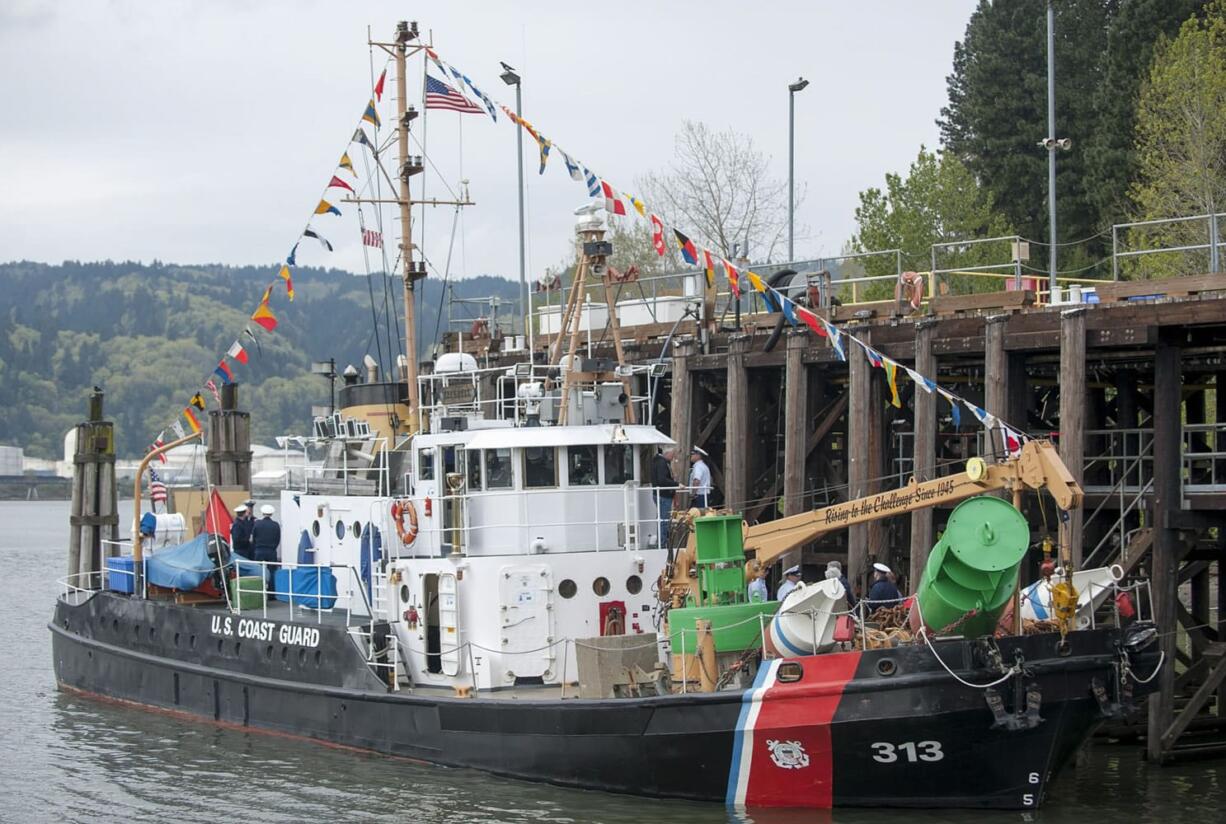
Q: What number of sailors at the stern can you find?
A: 3